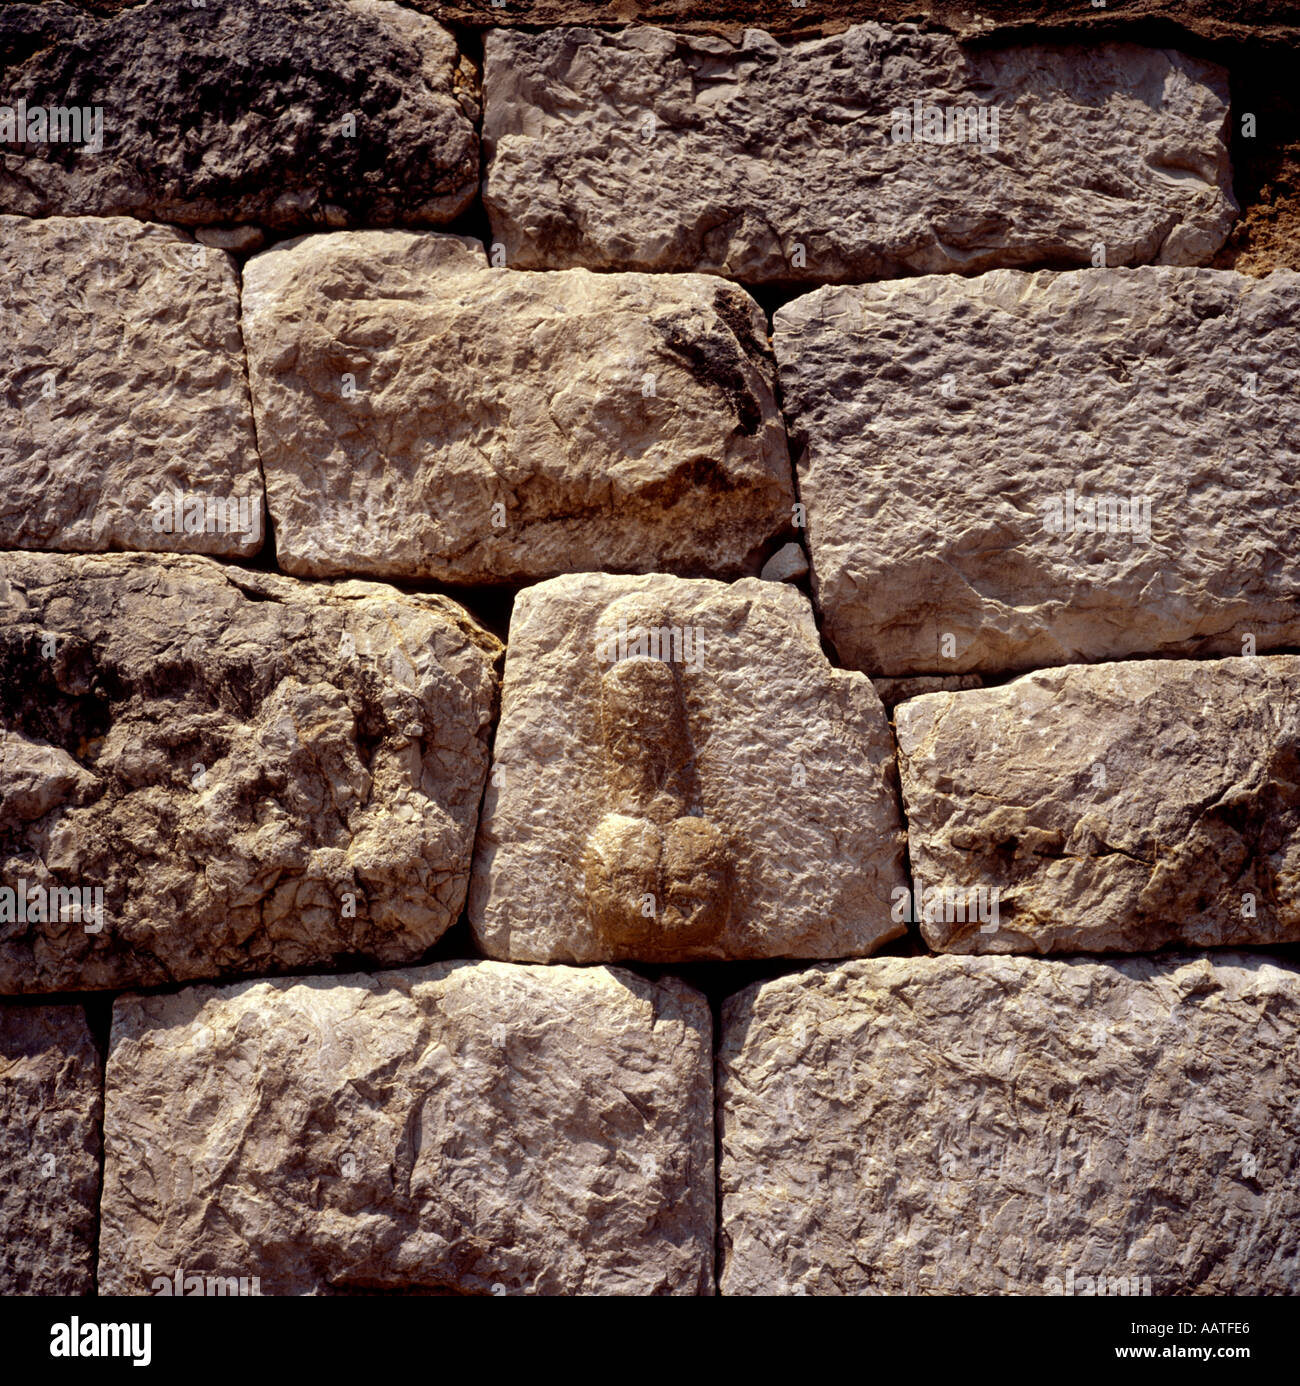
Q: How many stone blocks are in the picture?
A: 11